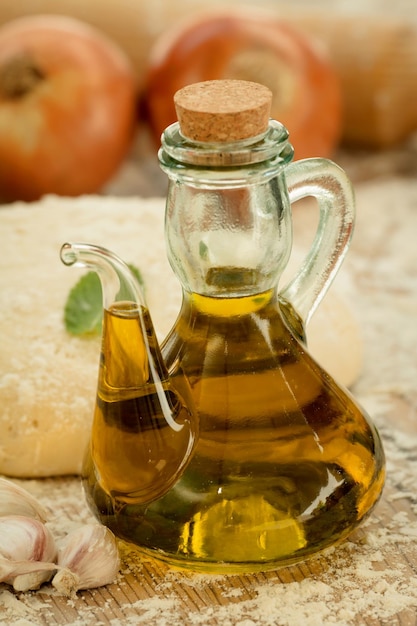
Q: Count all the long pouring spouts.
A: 1